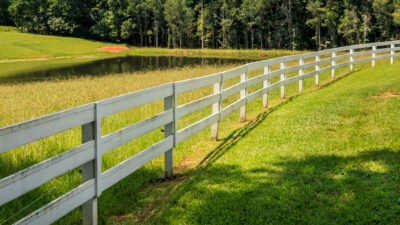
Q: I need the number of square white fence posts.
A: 12